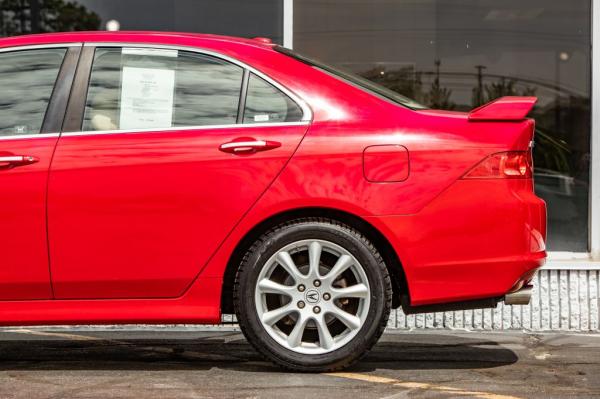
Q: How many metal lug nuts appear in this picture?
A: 5